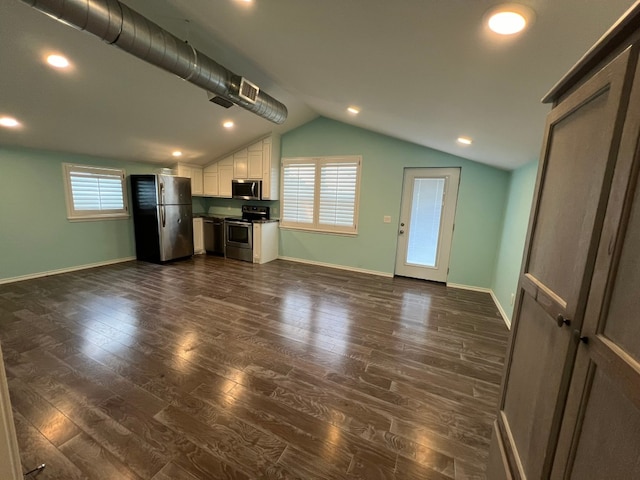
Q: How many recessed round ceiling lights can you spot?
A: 8